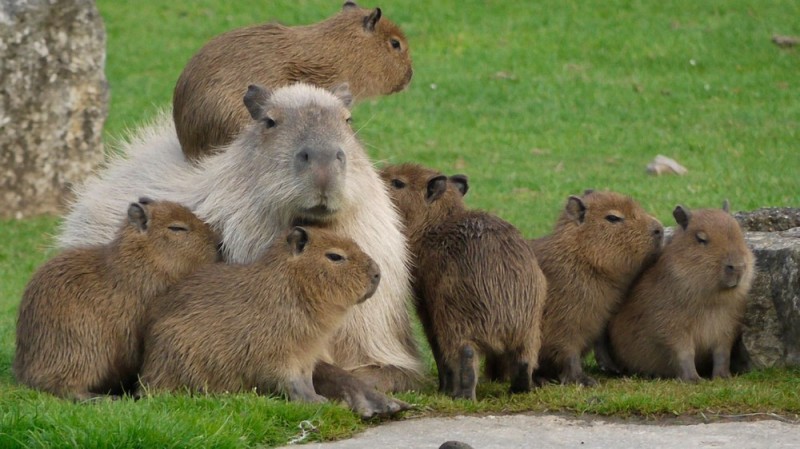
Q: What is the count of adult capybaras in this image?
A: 1